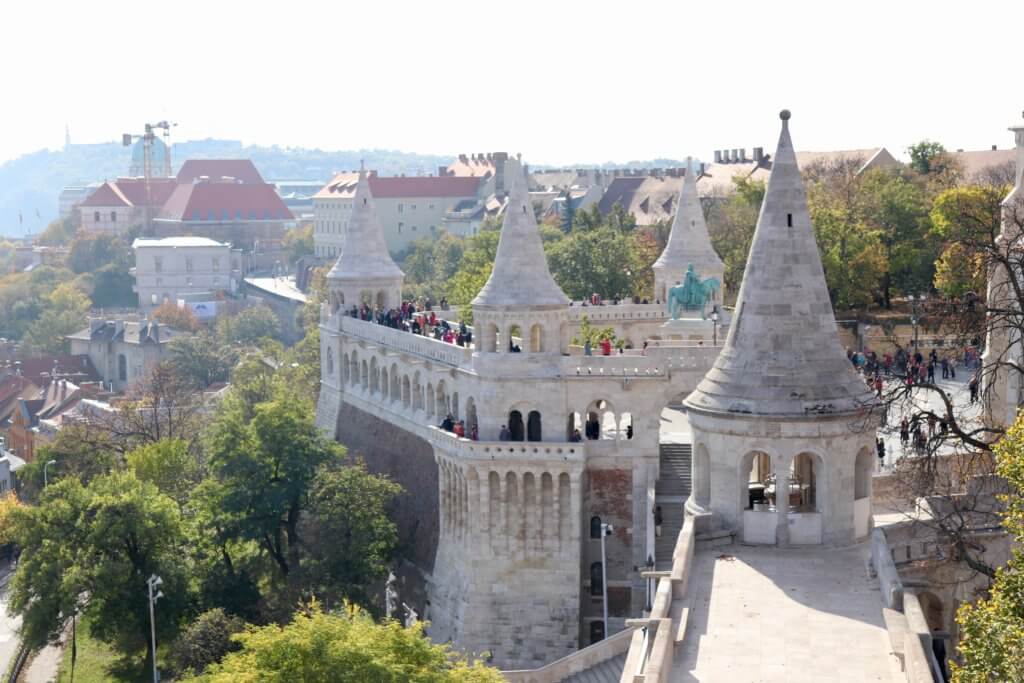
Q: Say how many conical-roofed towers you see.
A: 4